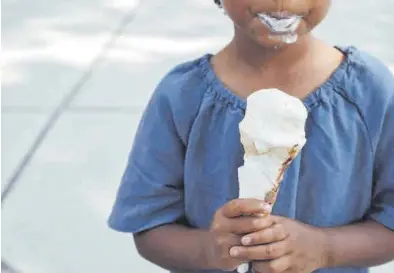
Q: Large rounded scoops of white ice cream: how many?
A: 1